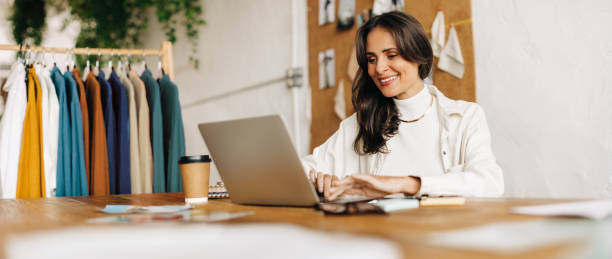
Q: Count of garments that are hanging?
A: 14